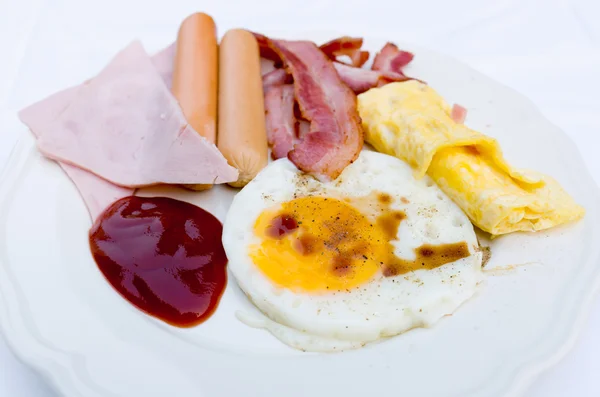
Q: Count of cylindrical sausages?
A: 2